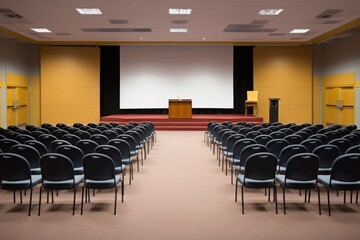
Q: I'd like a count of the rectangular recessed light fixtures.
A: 6